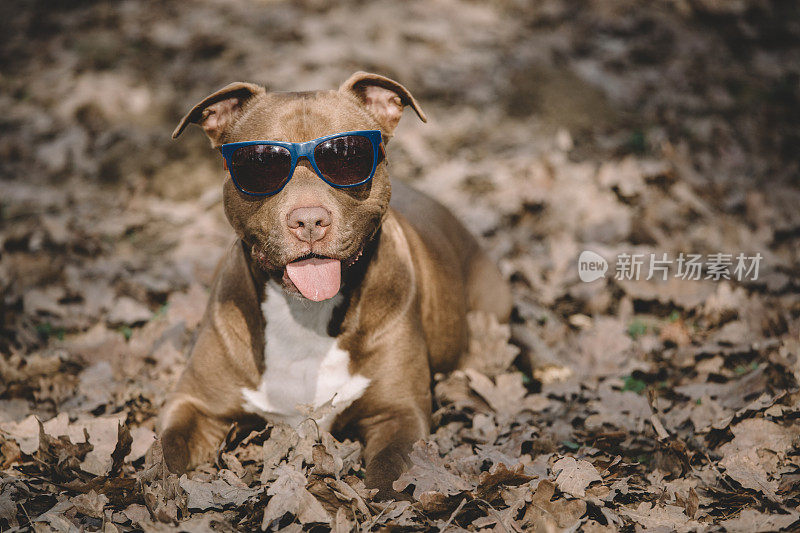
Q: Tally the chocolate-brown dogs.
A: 1